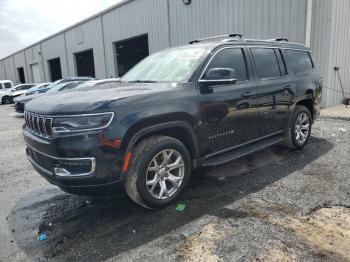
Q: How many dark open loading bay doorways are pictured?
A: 4